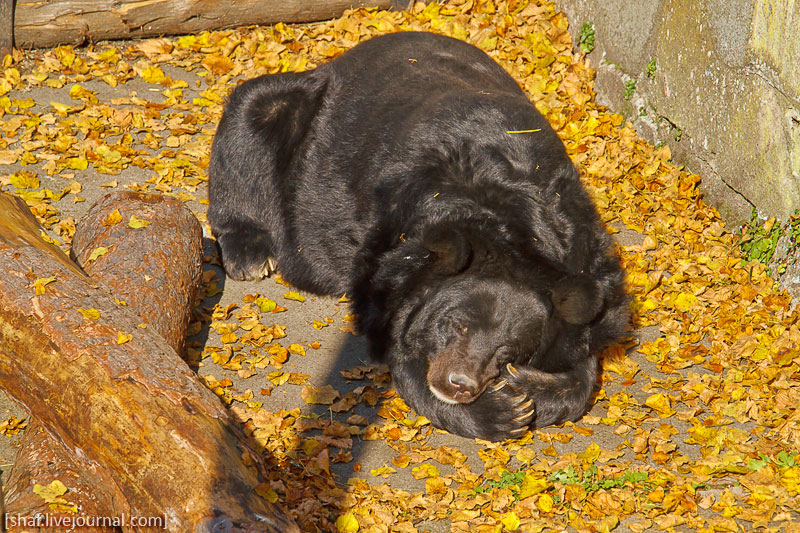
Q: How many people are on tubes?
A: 0